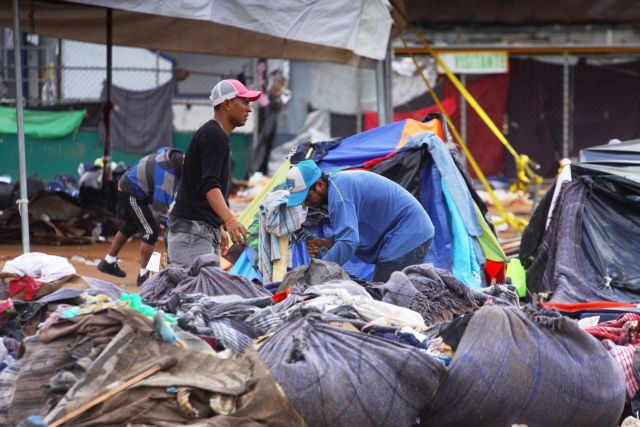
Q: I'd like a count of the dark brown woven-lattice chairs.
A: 0